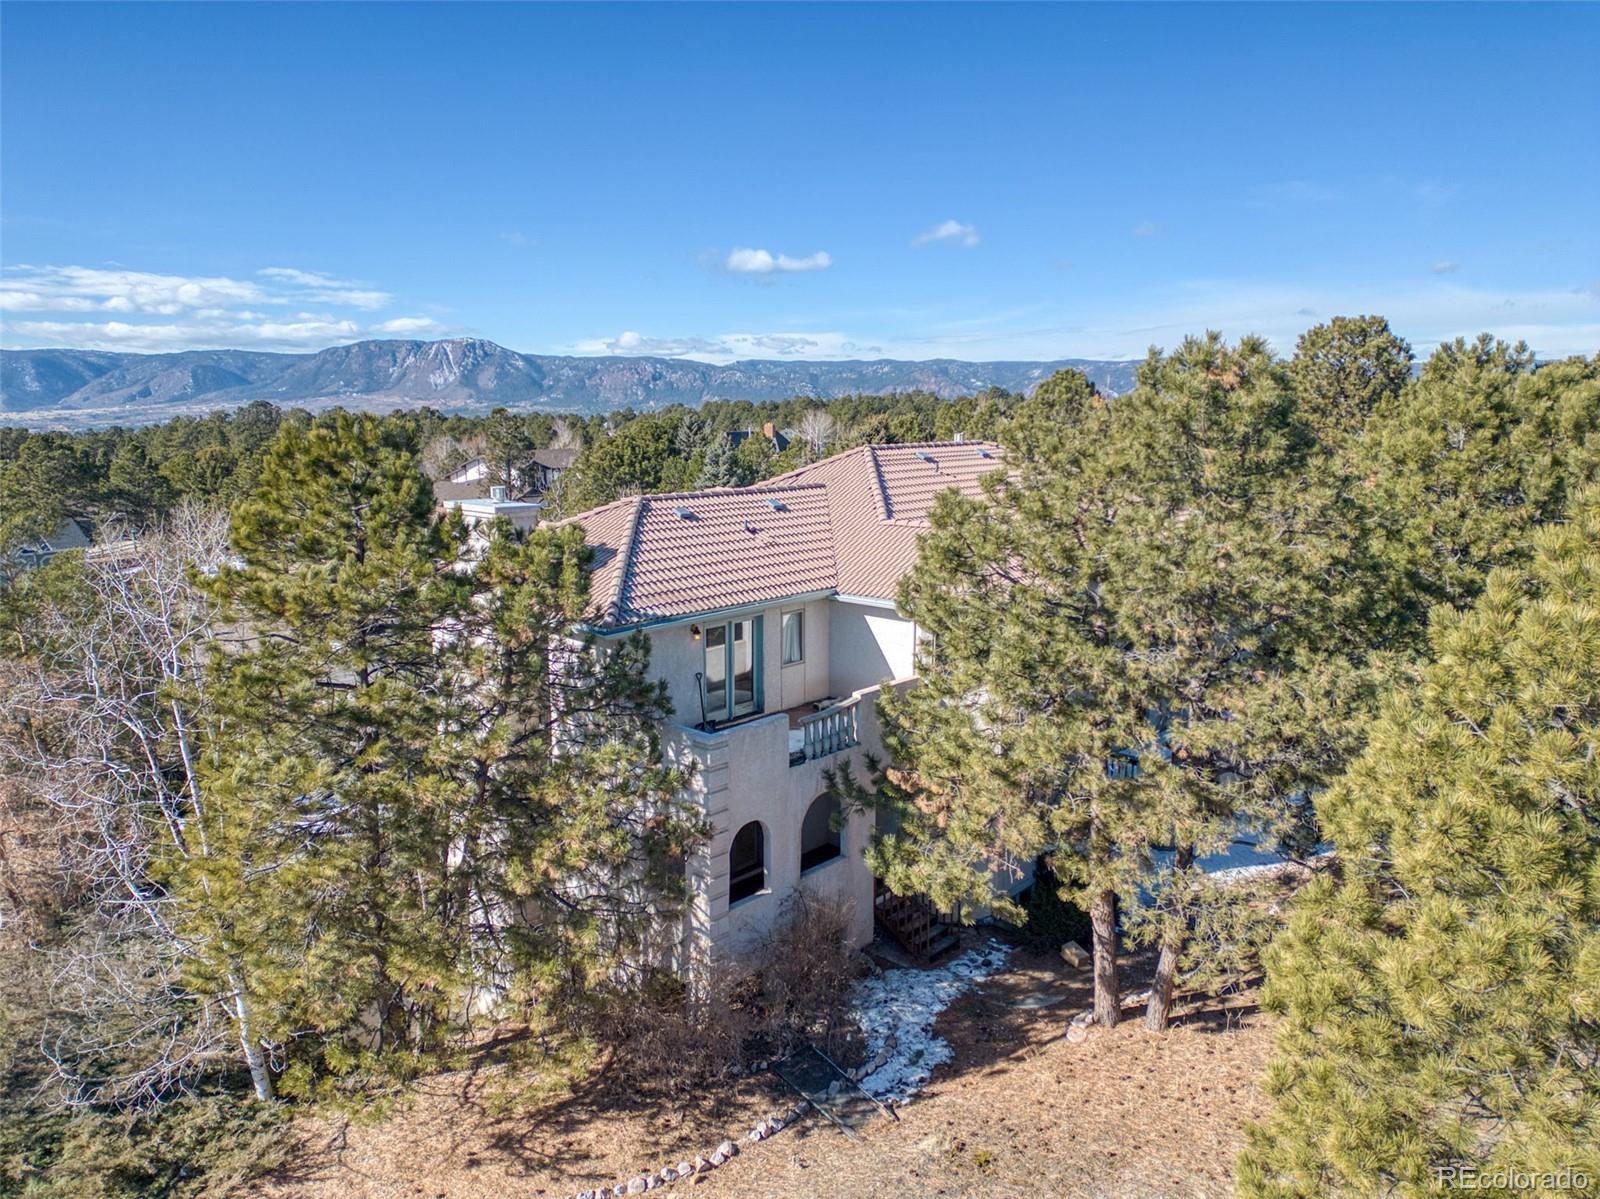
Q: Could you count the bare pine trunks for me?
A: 2